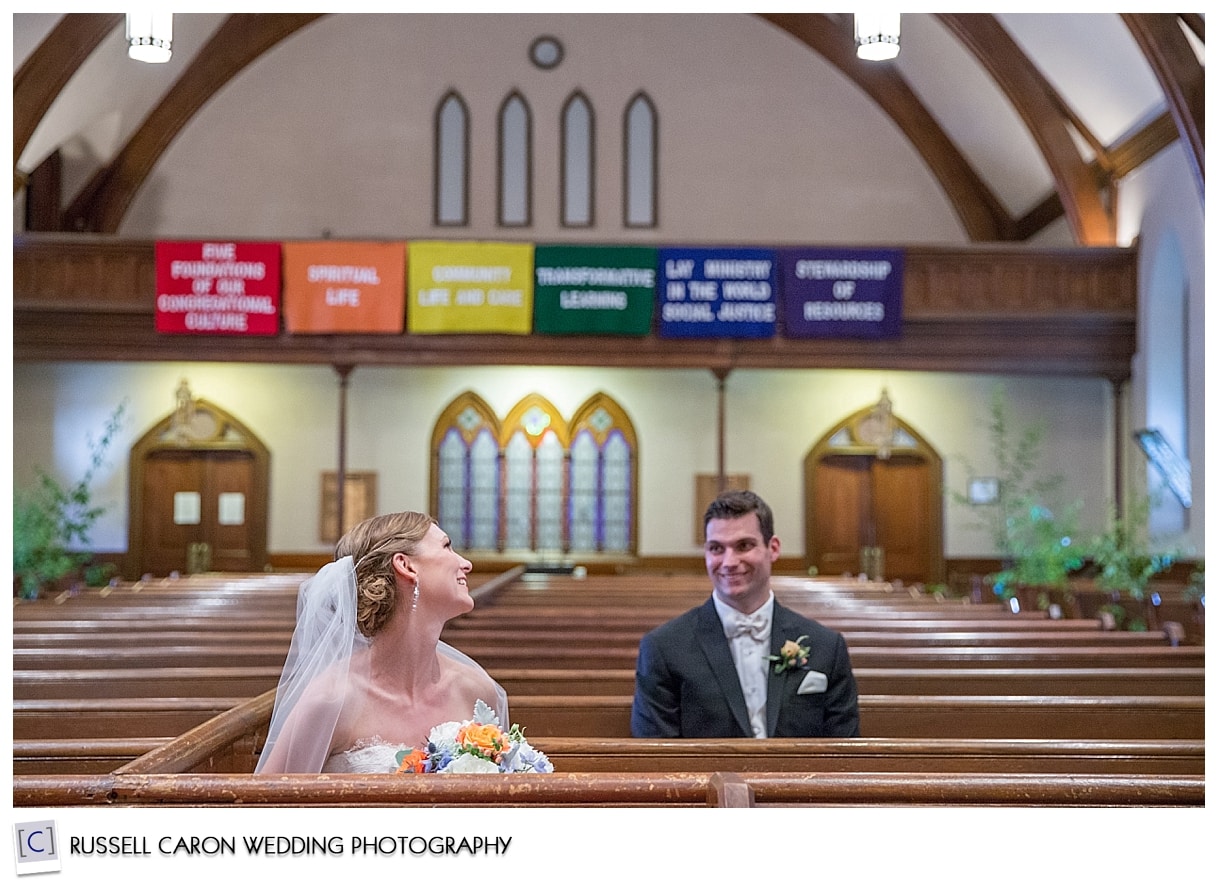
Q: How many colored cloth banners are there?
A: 6